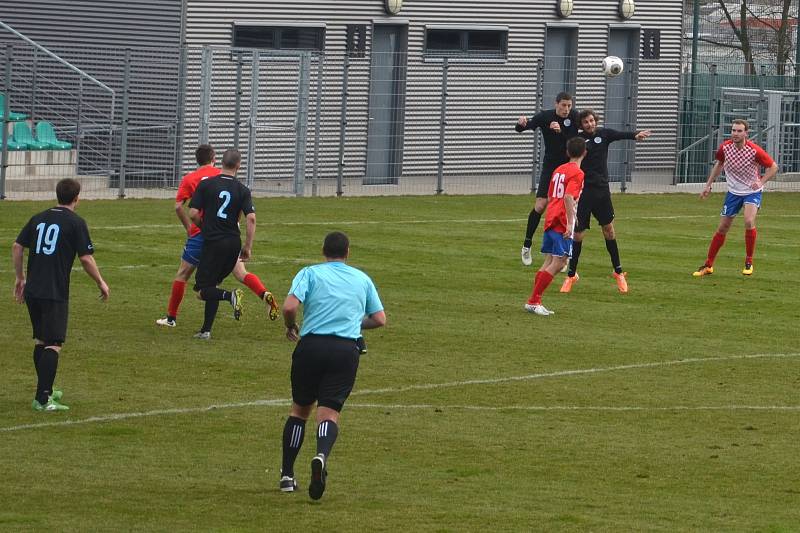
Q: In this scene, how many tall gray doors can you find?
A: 3